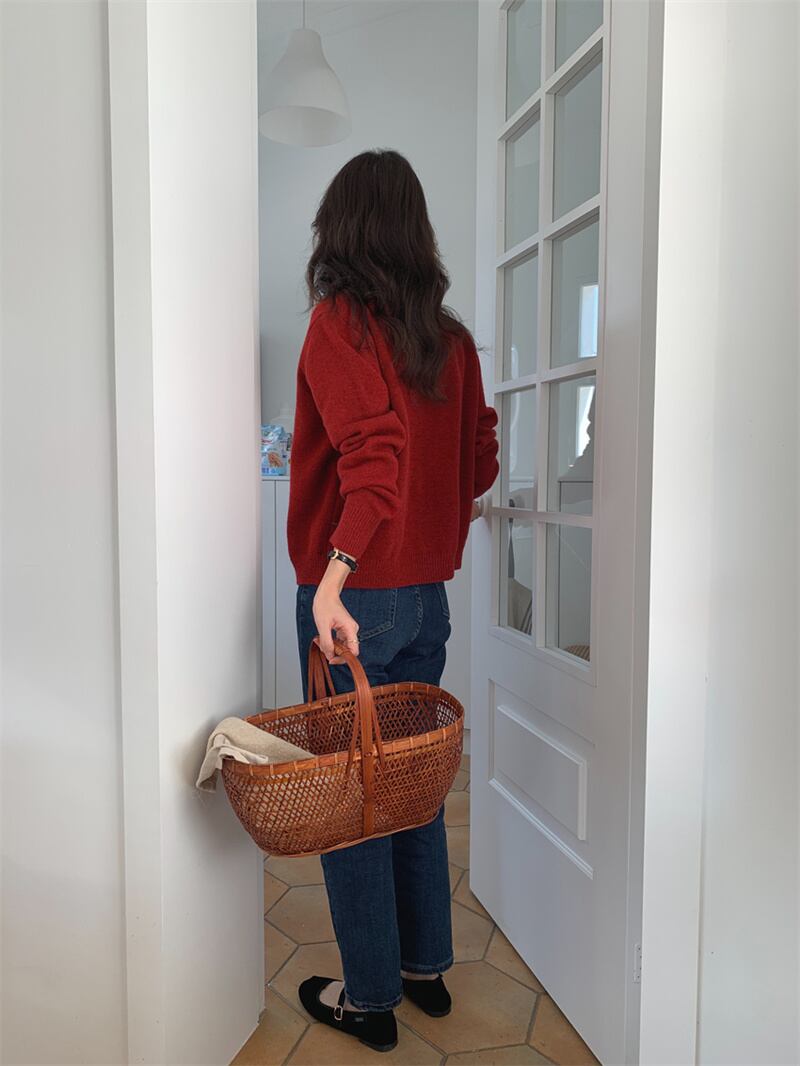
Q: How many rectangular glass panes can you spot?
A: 10